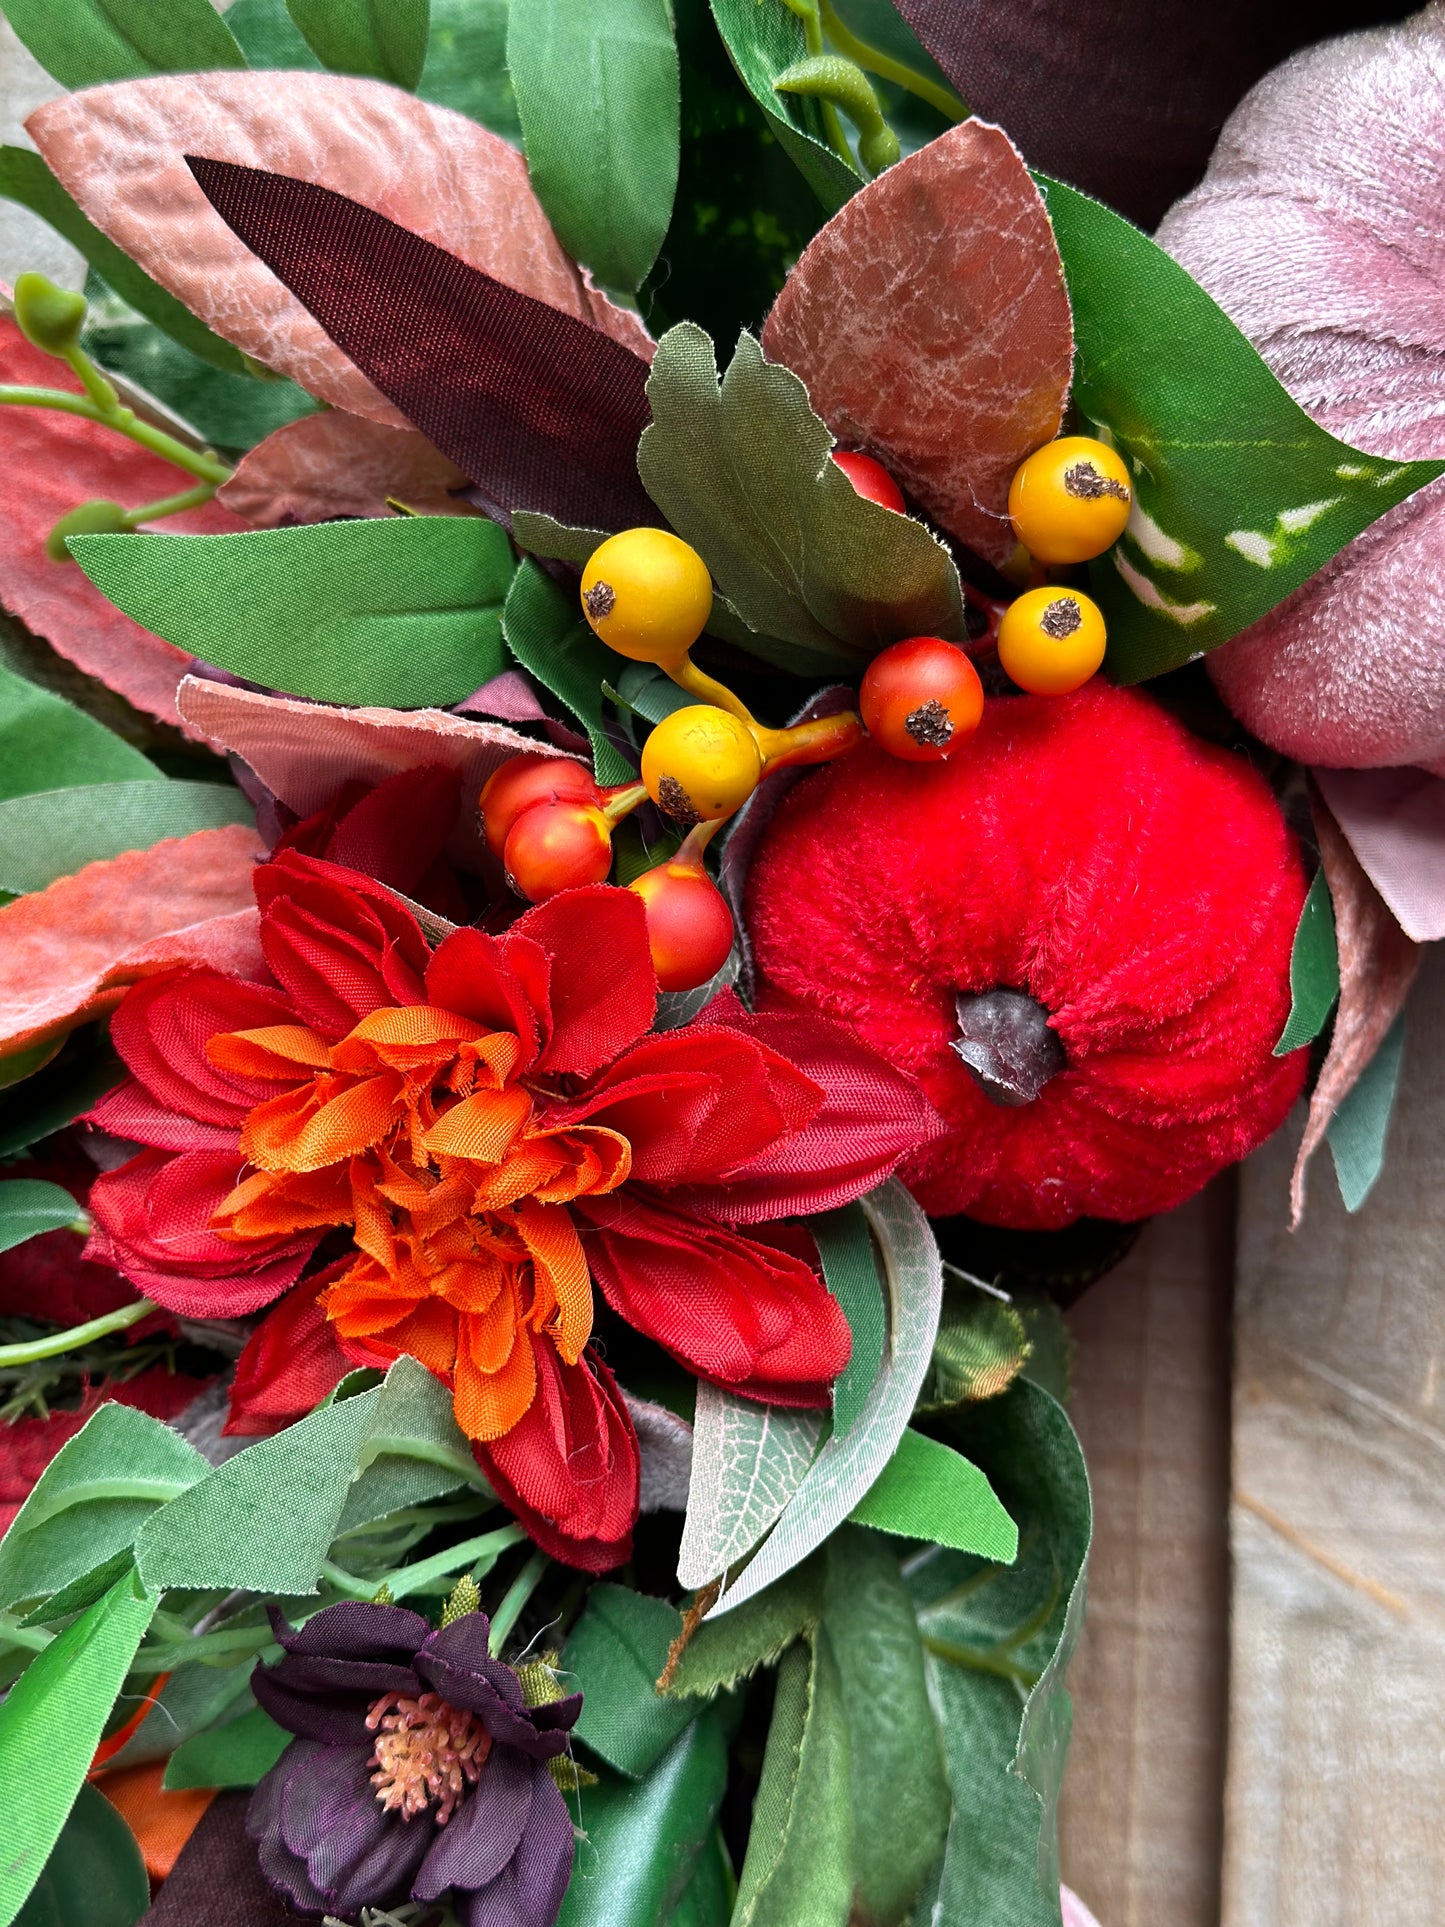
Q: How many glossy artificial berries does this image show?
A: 9